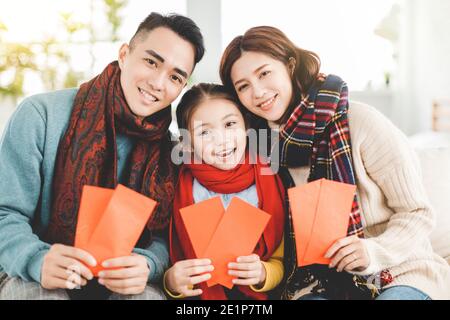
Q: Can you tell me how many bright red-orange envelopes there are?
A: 6